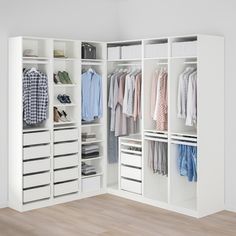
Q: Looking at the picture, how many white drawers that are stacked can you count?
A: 13